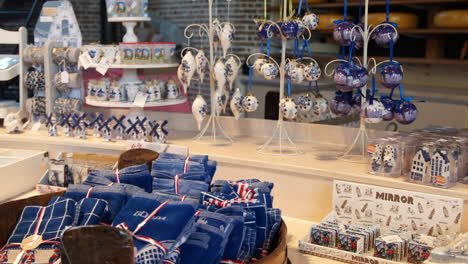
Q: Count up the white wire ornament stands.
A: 3